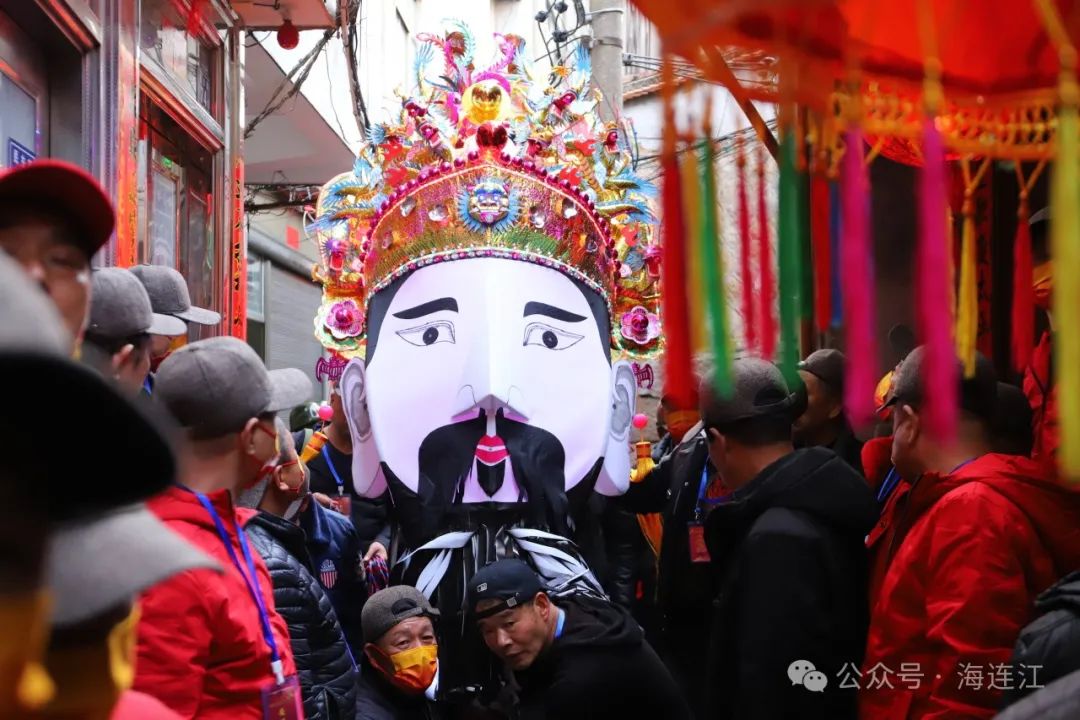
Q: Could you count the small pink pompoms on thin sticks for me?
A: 2